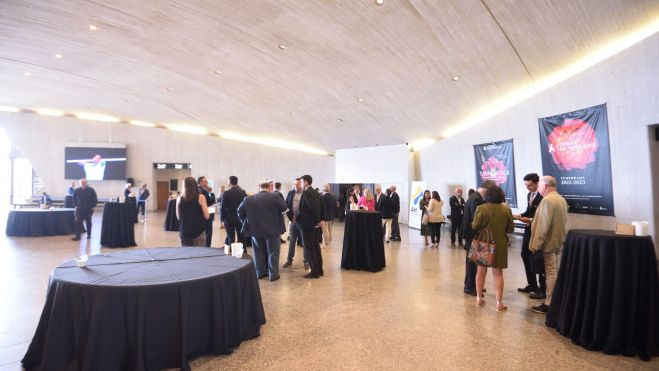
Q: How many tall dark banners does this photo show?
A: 2